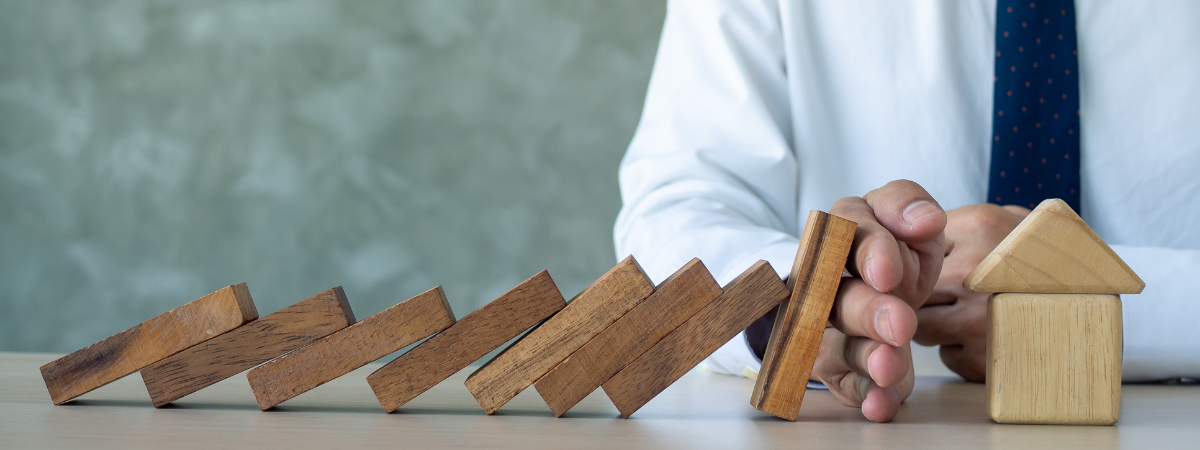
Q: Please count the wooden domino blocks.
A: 8